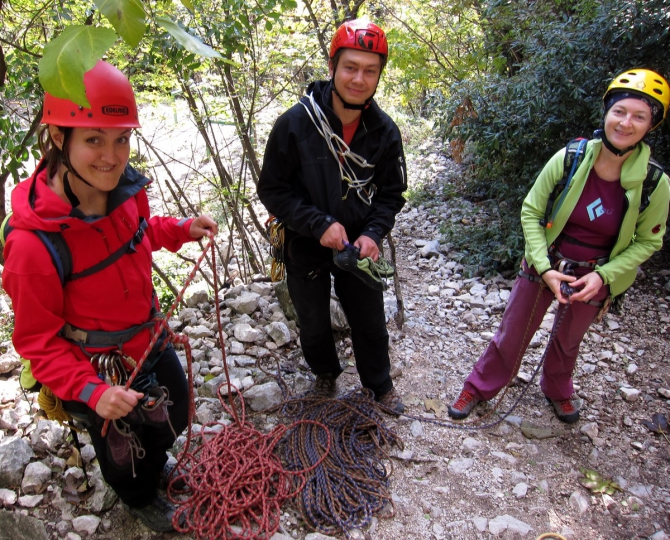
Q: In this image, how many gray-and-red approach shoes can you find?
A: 2